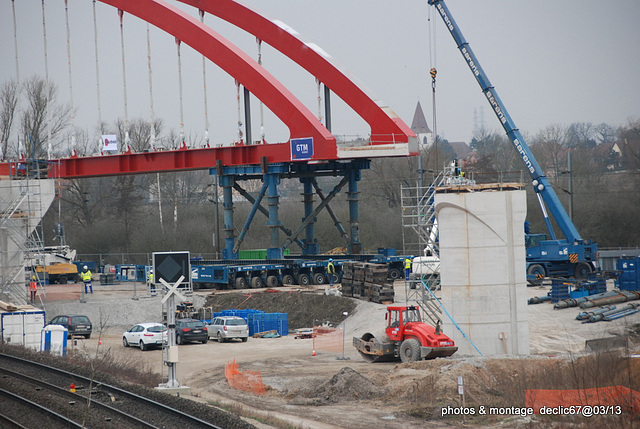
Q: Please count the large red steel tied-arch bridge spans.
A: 1